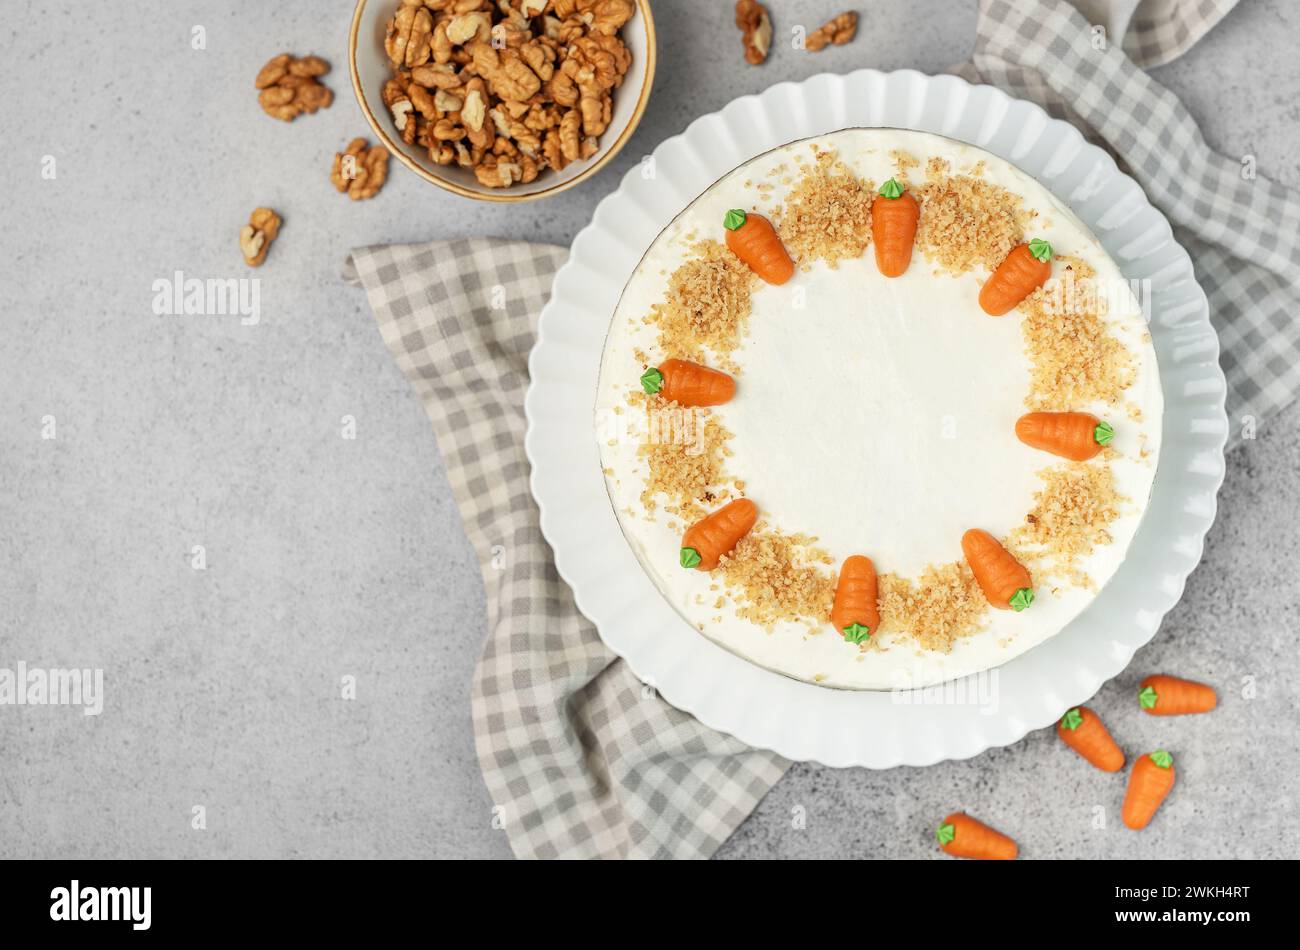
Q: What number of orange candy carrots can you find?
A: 12